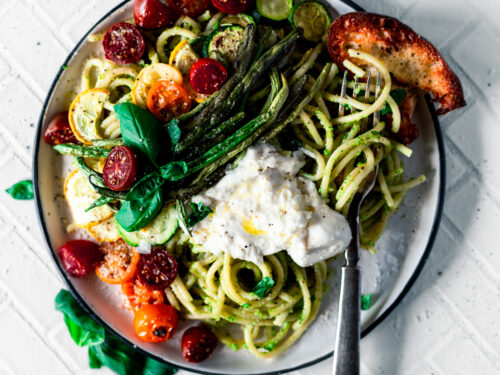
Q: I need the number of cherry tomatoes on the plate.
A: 14